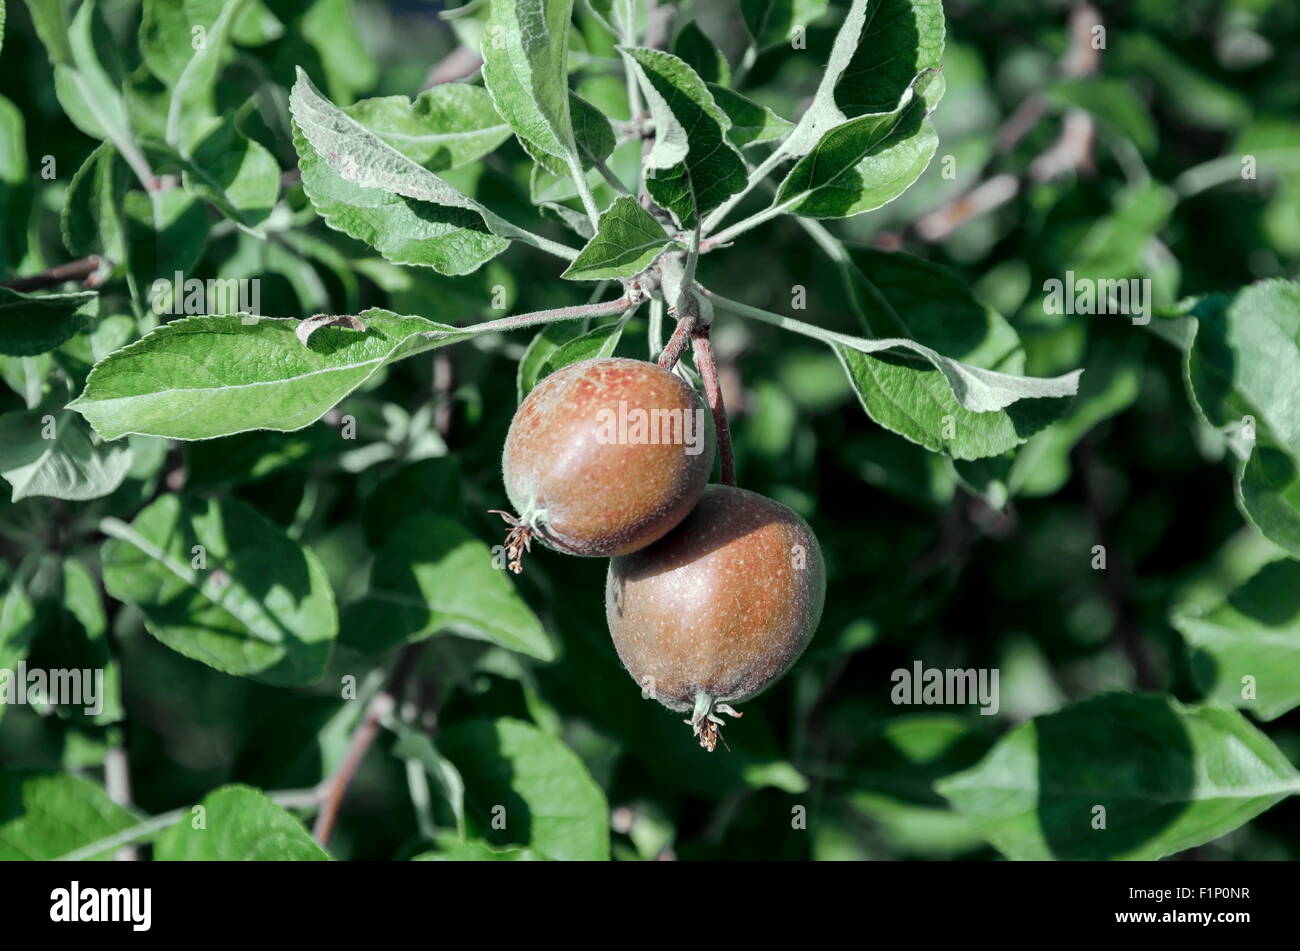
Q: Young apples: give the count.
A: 2